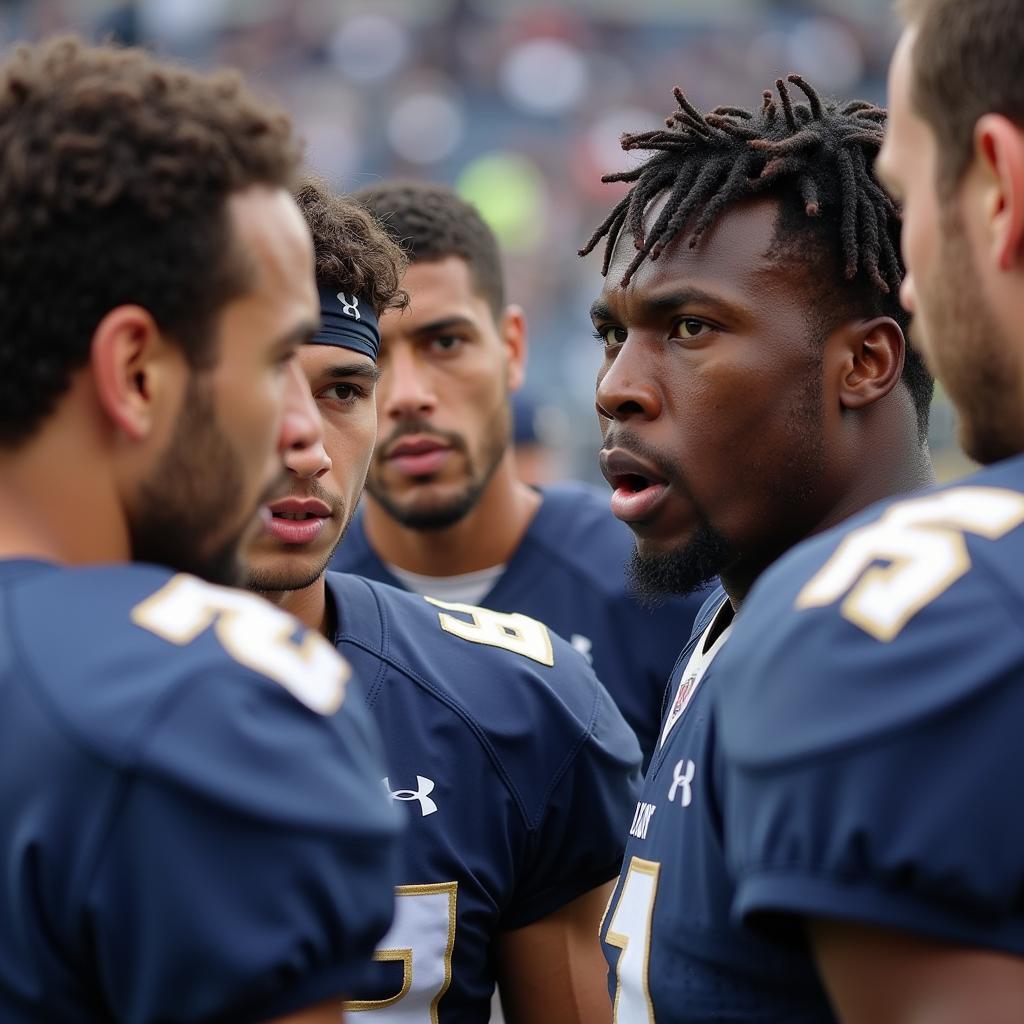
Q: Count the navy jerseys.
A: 5